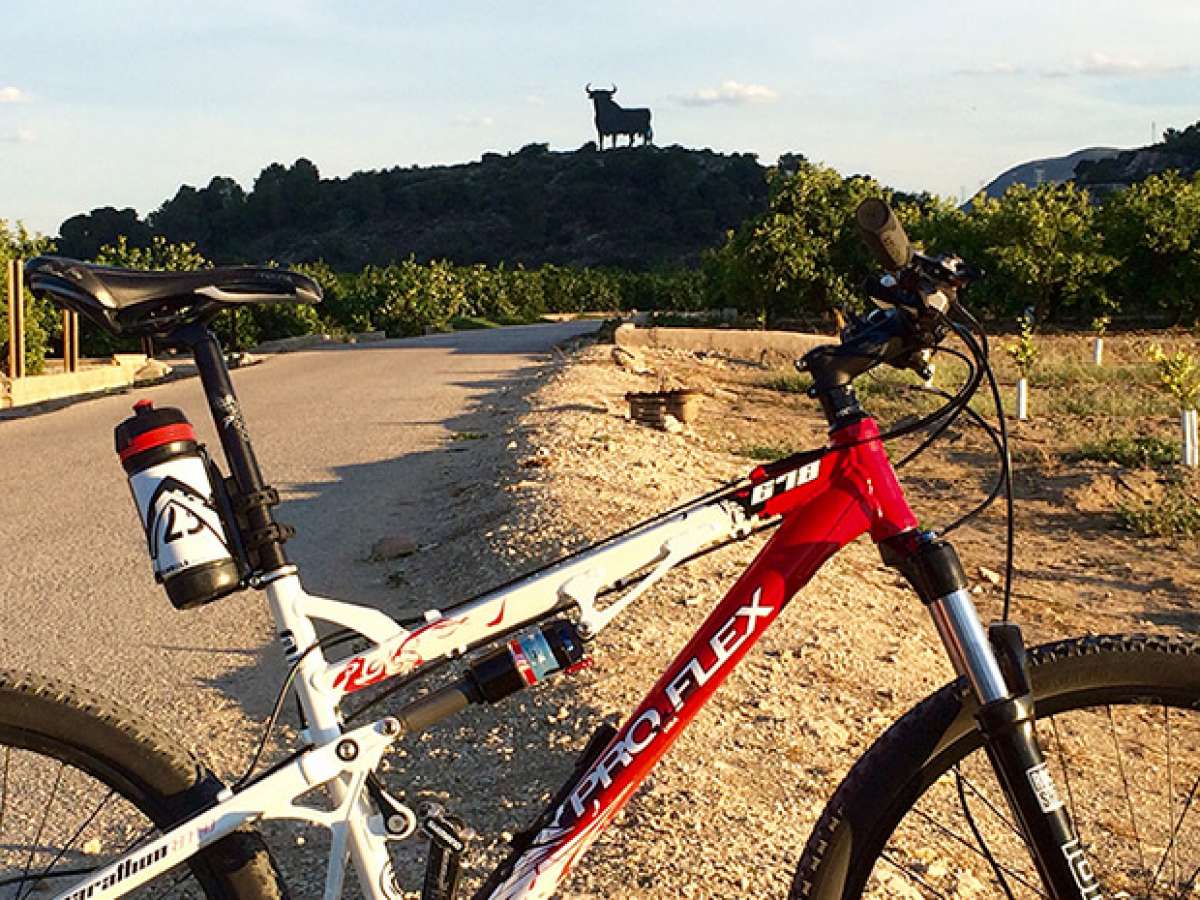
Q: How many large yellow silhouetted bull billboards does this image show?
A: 0